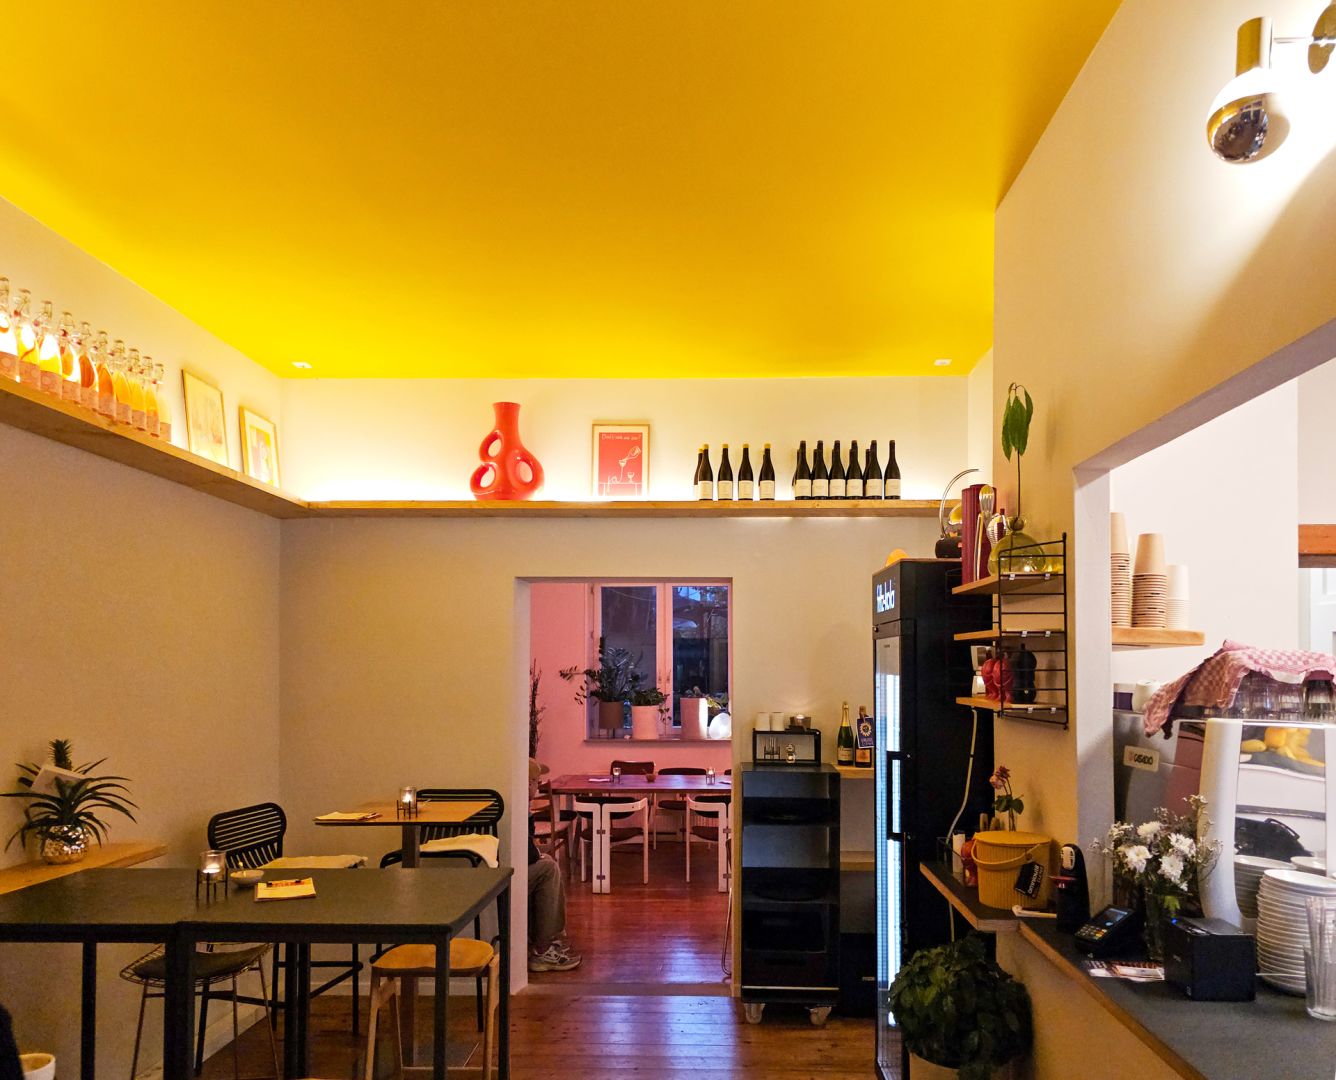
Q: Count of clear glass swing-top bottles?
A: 10